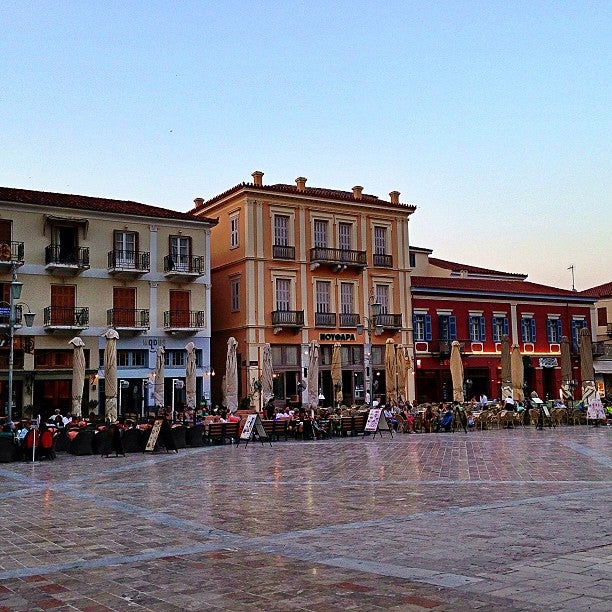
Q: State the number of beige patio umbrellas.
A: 15